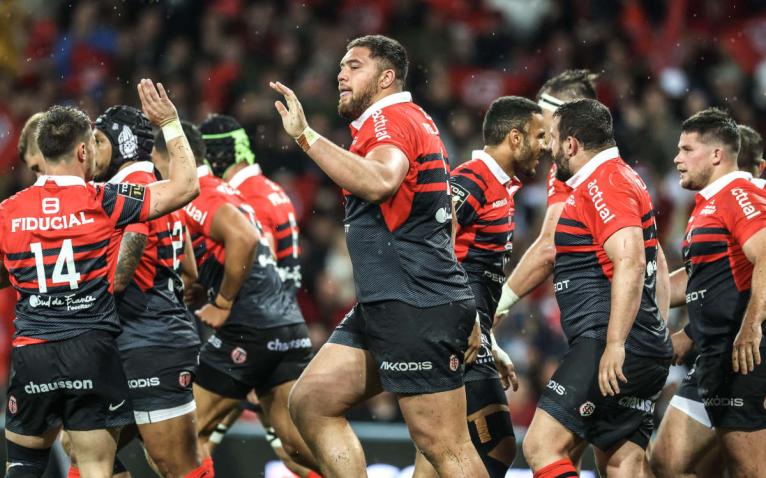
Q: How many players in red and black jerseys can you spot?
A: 11